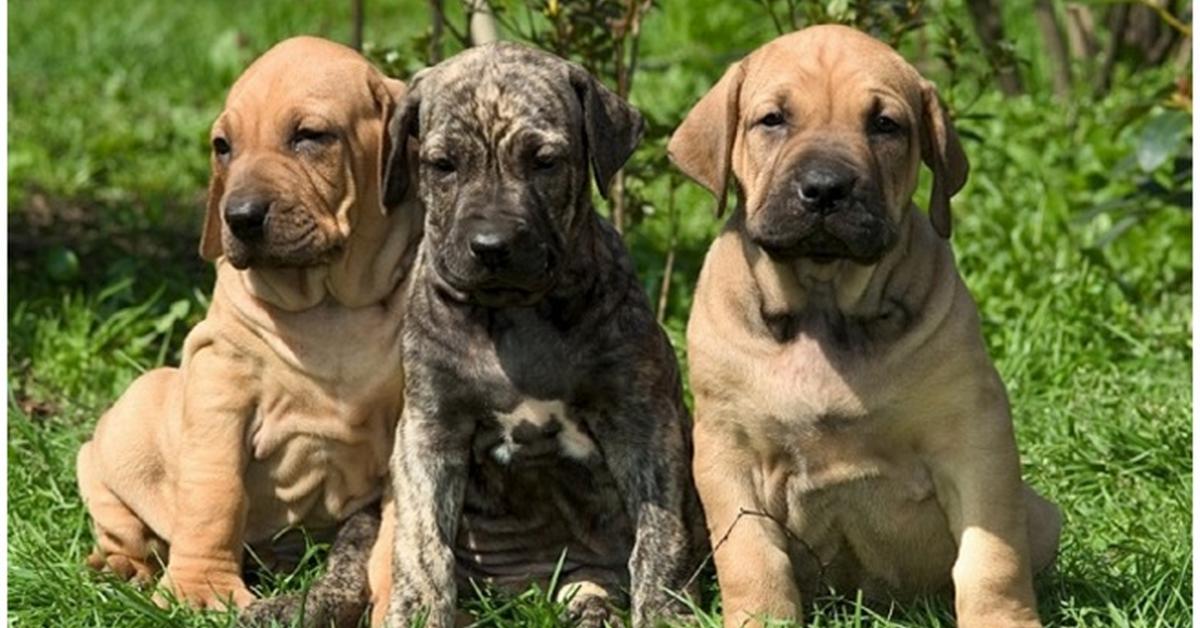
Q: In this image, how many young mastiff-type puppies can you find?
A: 3